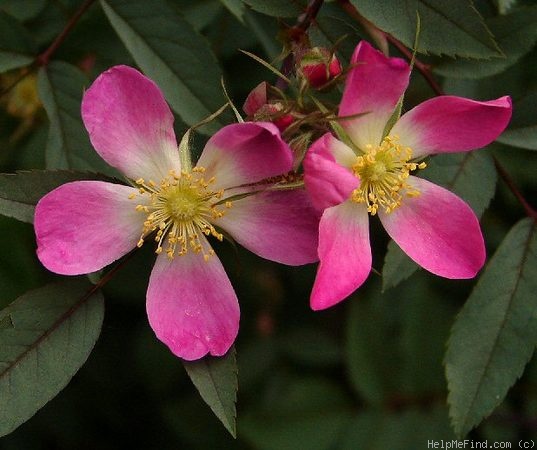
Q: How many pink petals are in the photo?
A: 10